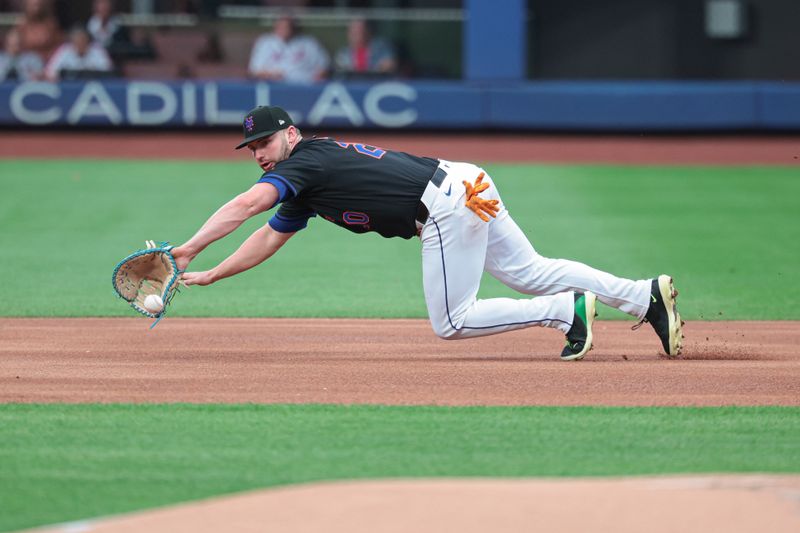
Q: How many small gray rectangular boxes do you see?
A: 1